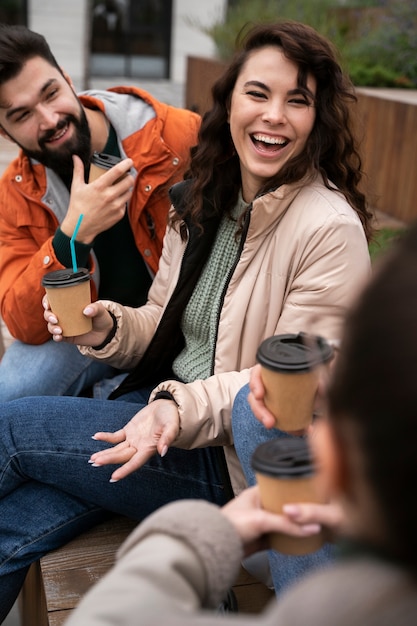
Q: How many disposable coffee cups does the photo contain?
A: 4